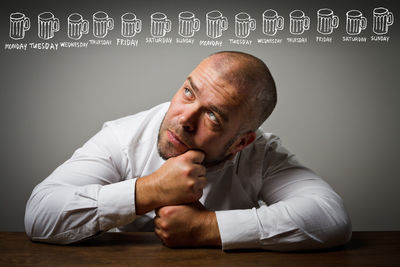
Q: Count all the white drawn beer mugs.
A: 14